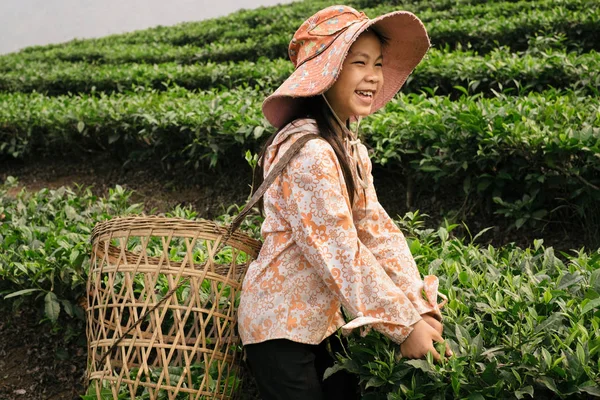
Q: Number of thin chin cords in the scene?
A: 1